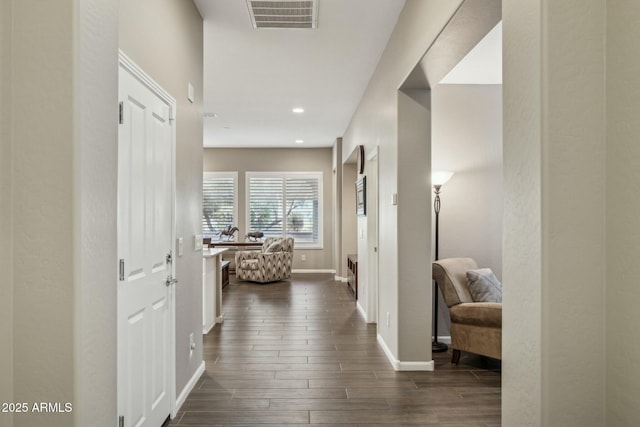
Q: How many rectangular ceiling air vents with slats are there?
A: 1